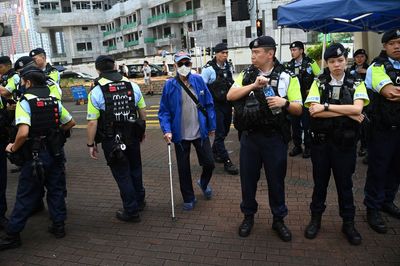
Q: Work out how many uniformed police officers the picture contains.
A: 11